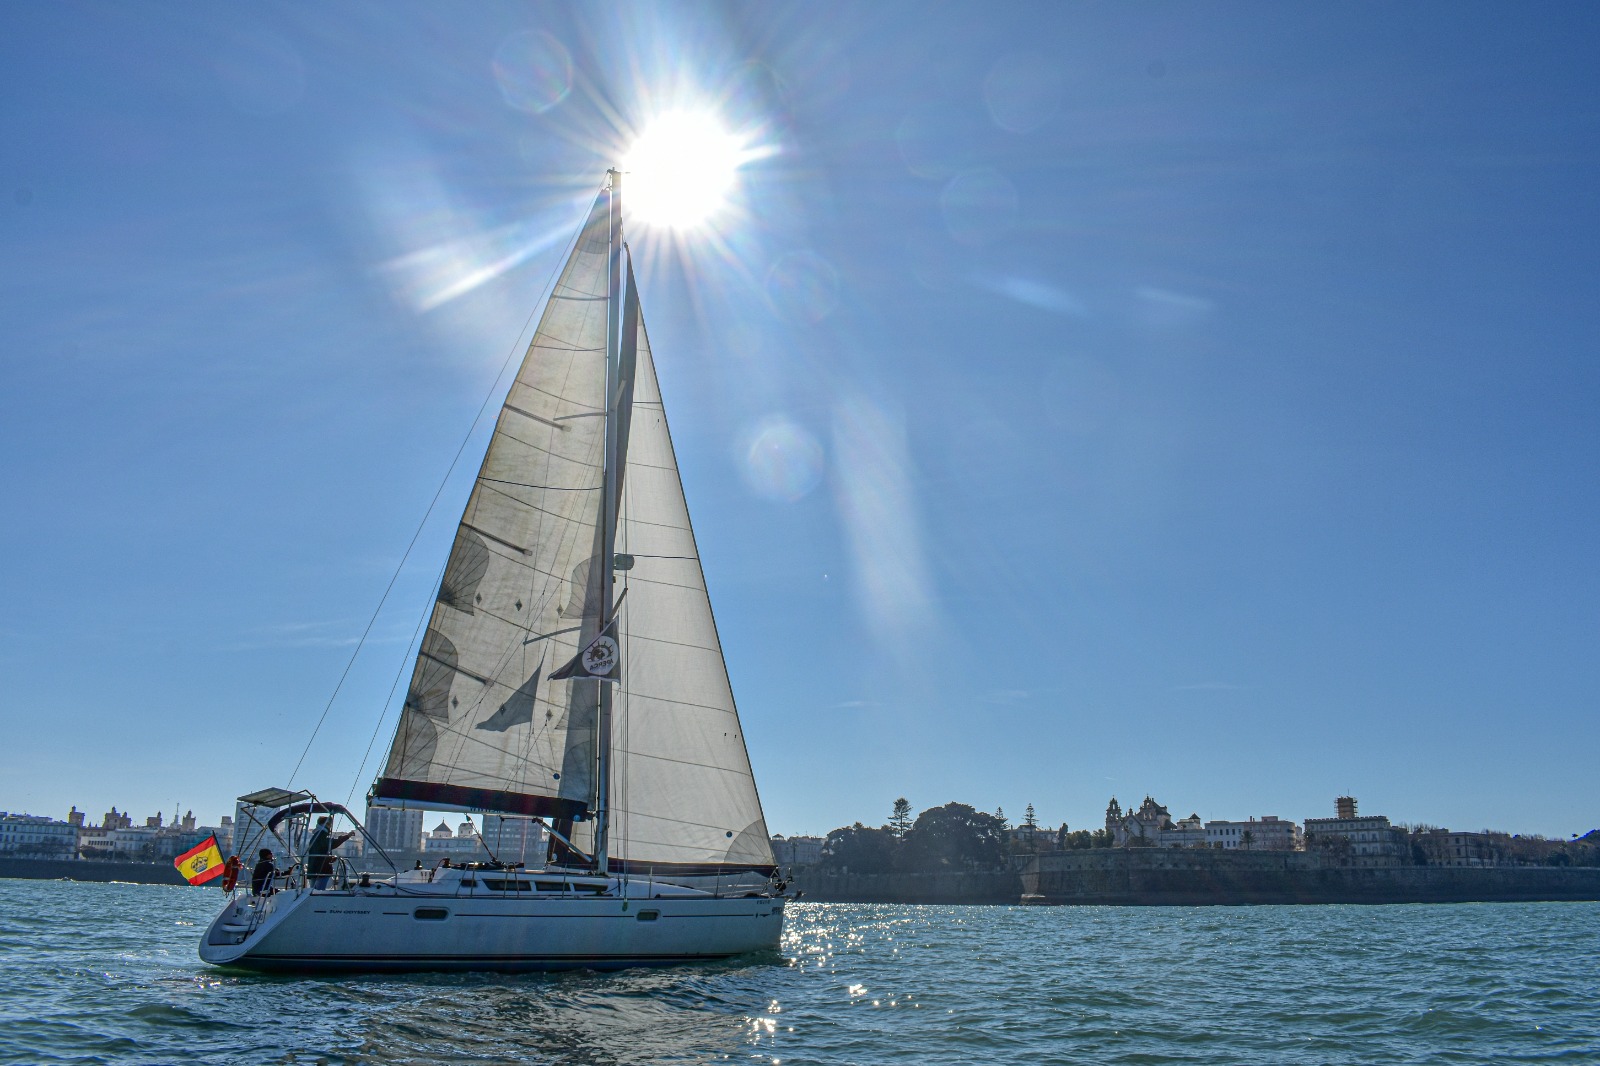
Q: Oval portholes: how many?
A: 2